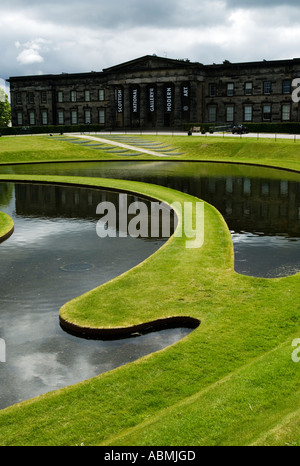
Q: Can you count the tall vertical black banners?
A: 5